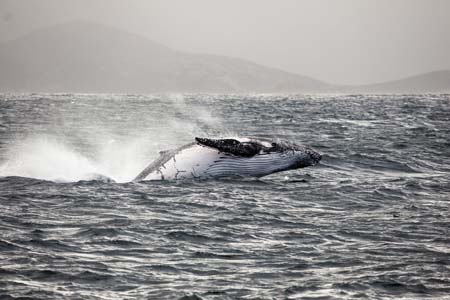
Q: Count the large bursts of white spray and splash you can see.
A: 1